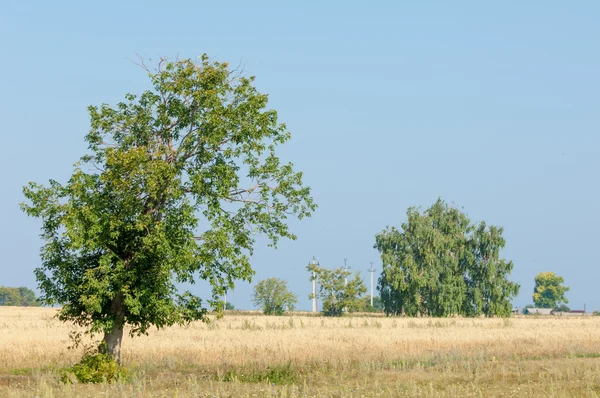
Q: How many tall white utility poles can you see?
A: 3